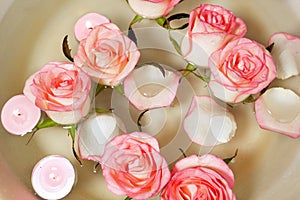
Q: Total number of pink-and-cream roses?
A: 7